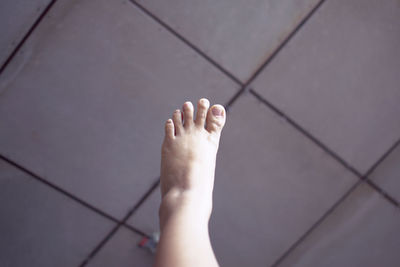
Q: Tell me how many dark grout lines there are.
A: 5